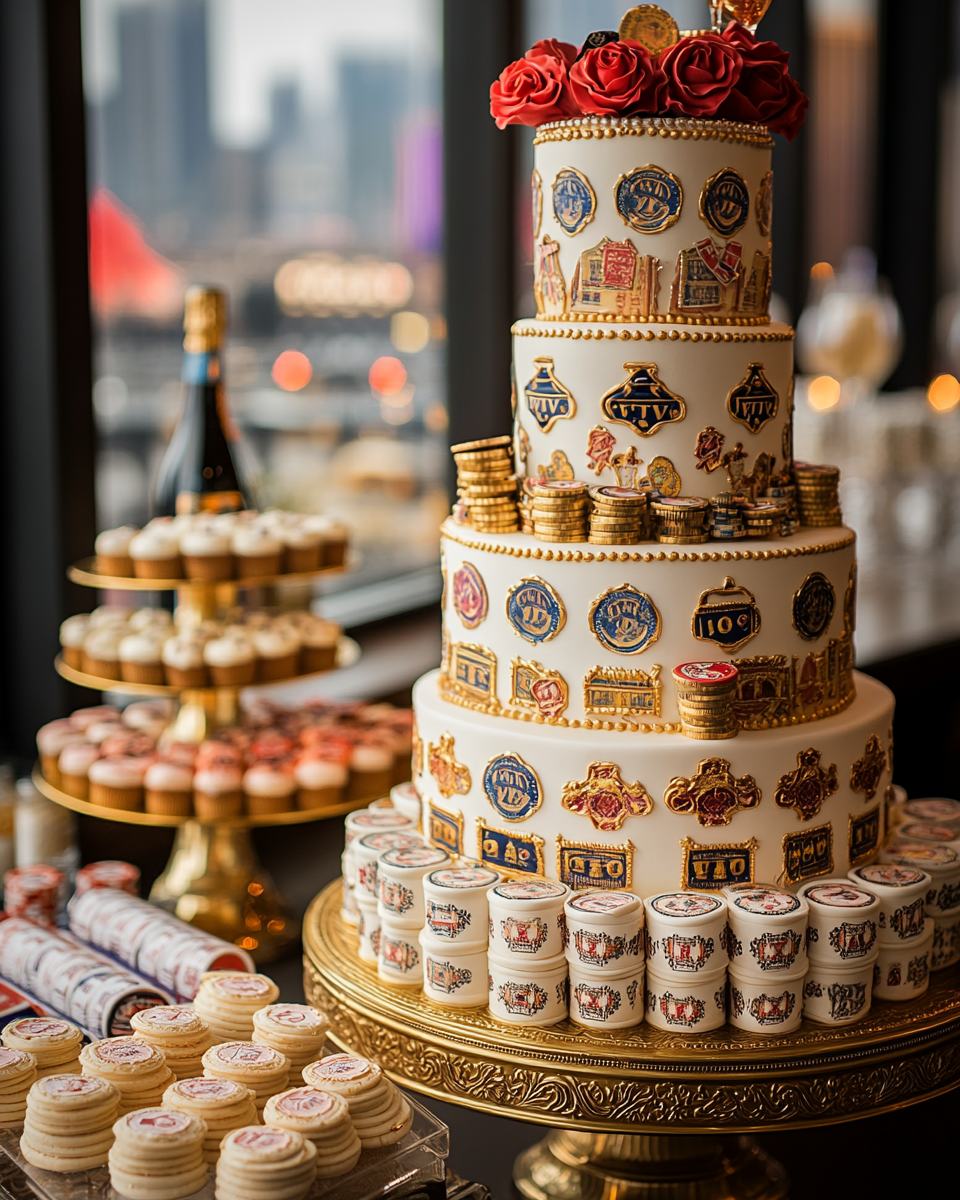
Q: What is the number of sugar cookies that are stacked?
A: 13